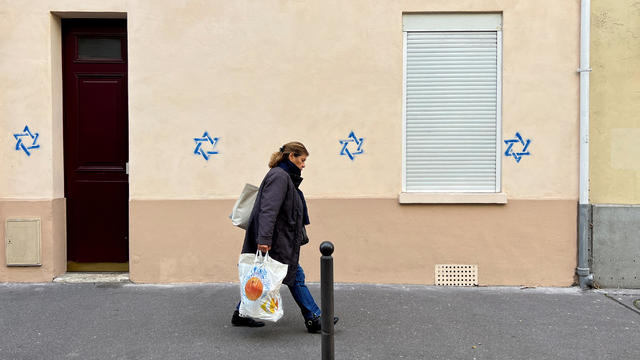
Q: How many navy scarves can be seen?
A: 1